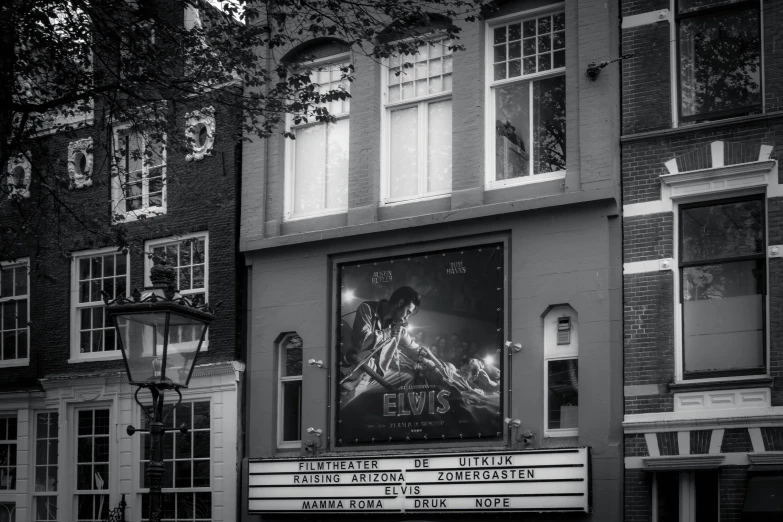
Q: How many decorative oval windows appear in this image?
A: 3